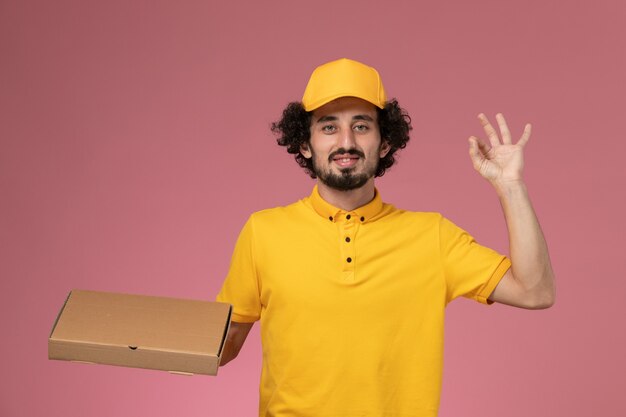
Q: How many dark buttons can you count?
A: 5